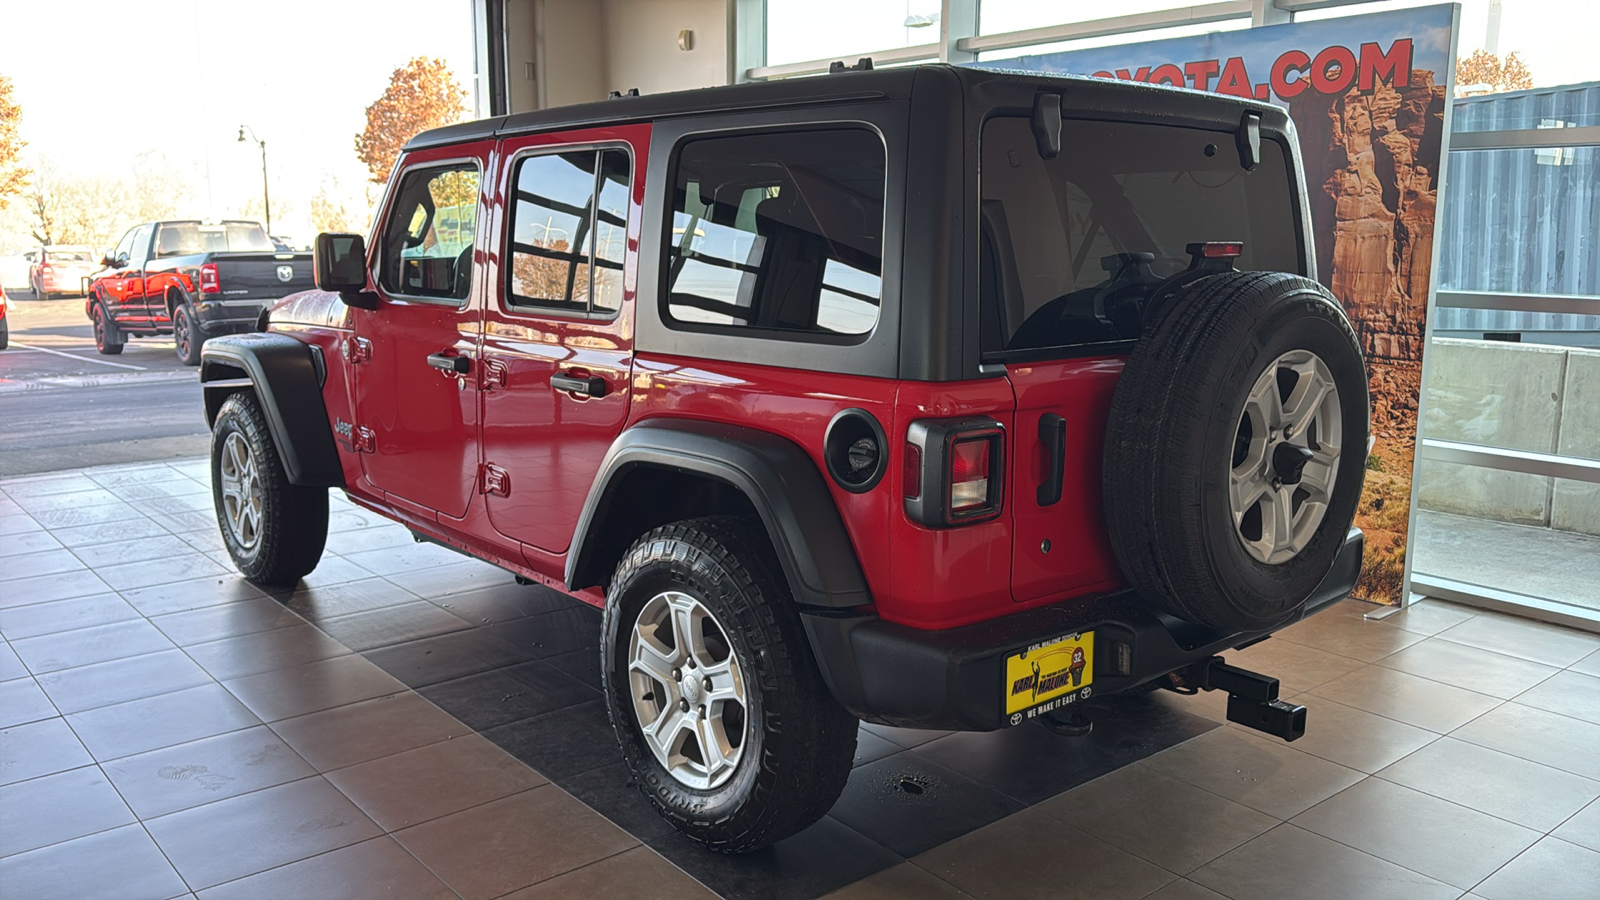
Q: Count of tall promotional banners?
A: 1